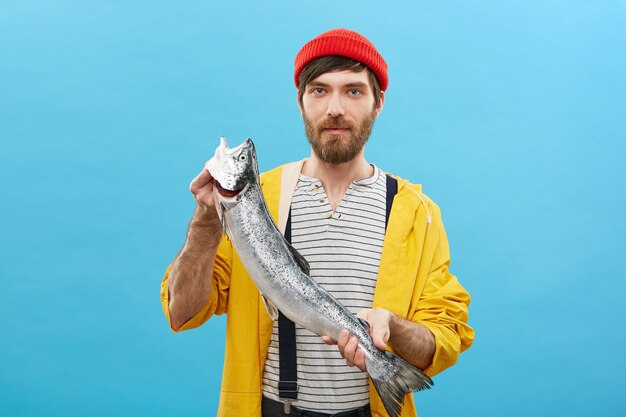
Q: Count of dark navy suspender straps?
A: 2